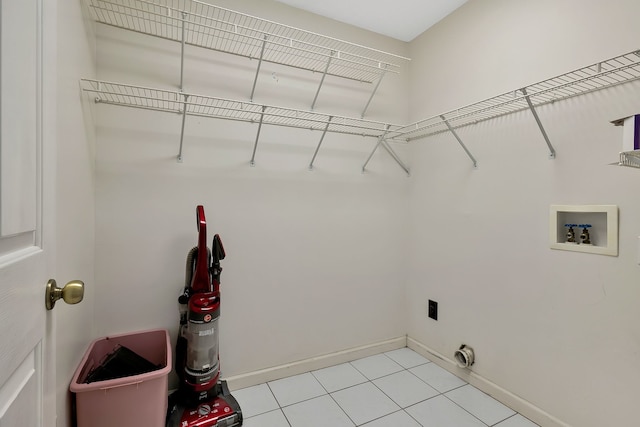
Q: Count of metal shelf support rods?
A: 11